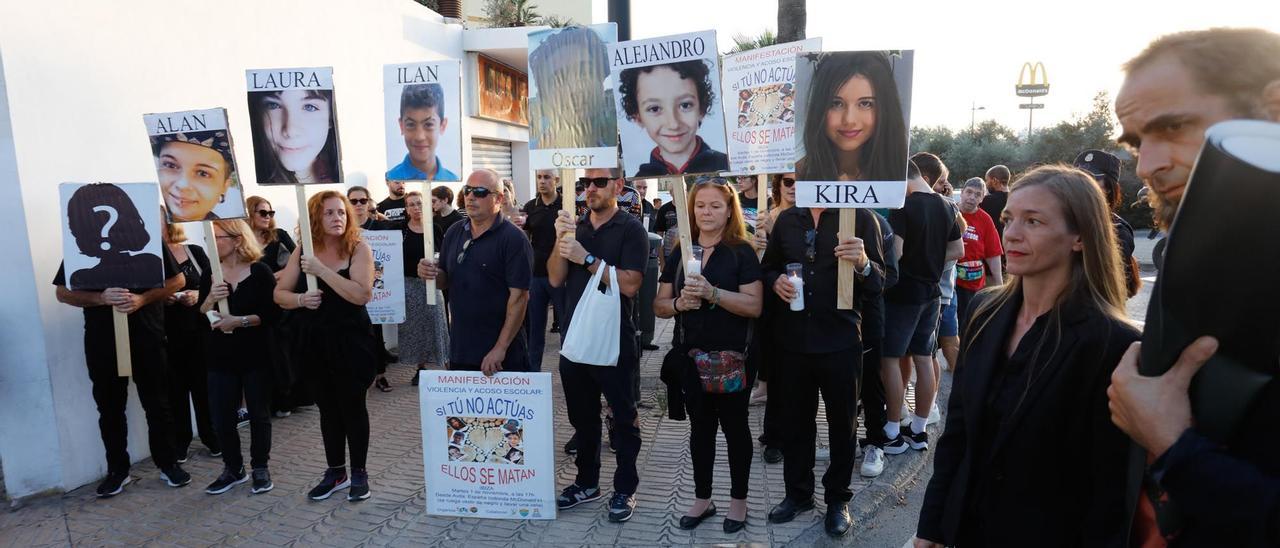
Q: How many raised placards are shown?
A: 8